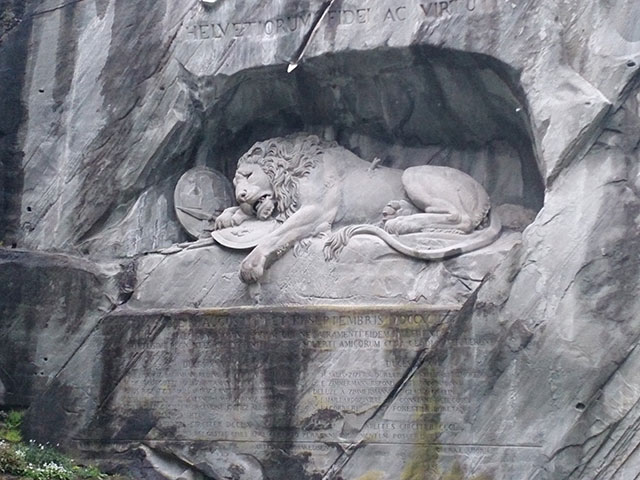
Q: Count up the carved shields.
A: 2